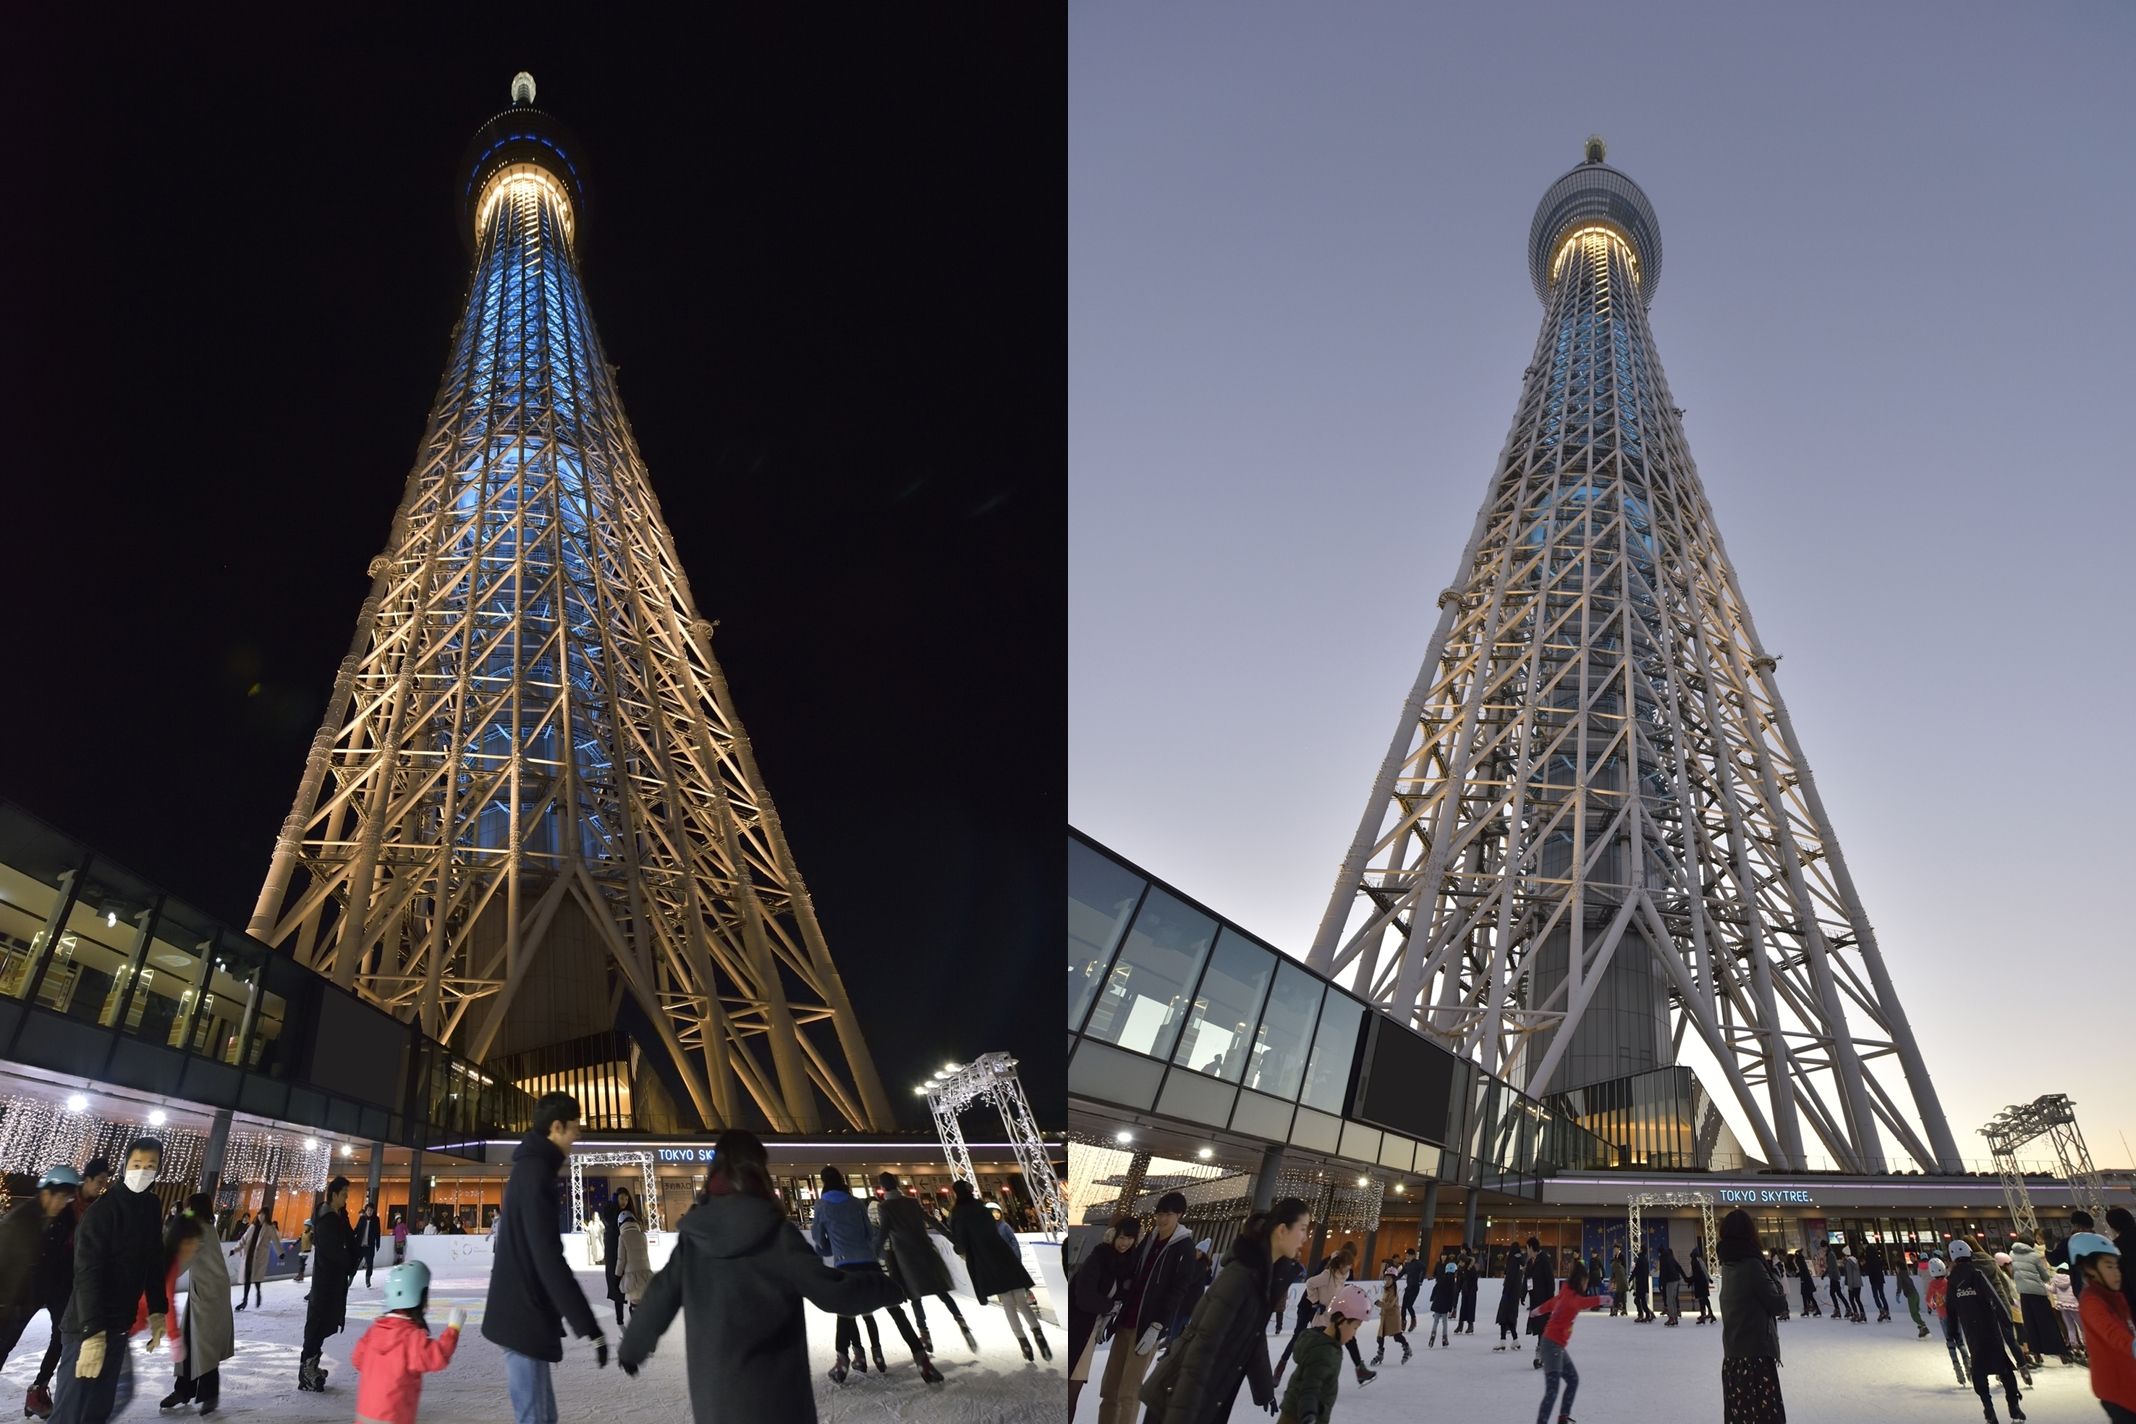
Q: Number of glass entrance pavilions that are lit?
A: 2